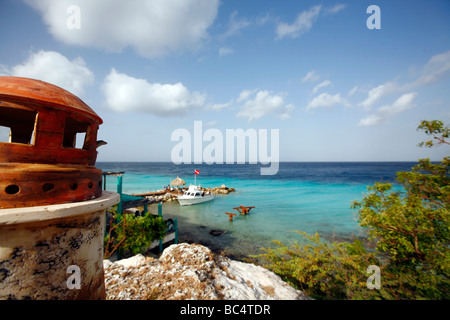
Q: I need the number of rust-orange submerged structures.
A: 2